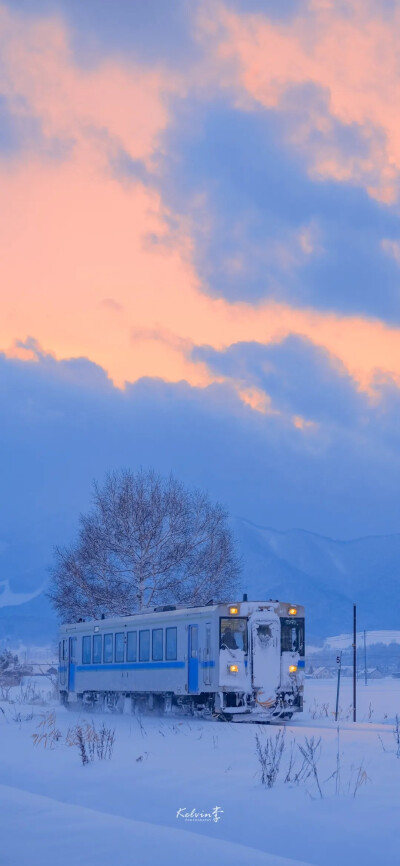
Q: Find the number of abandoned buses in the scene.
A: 0